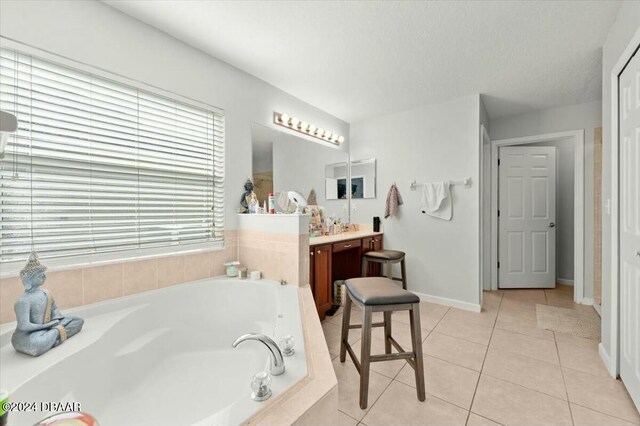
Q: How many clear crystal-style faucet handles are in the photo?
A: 2